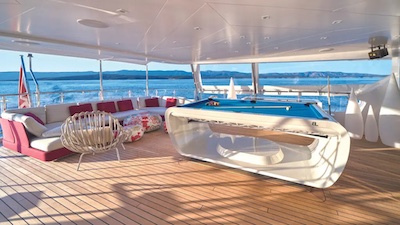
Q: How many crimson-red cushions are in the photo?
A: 6